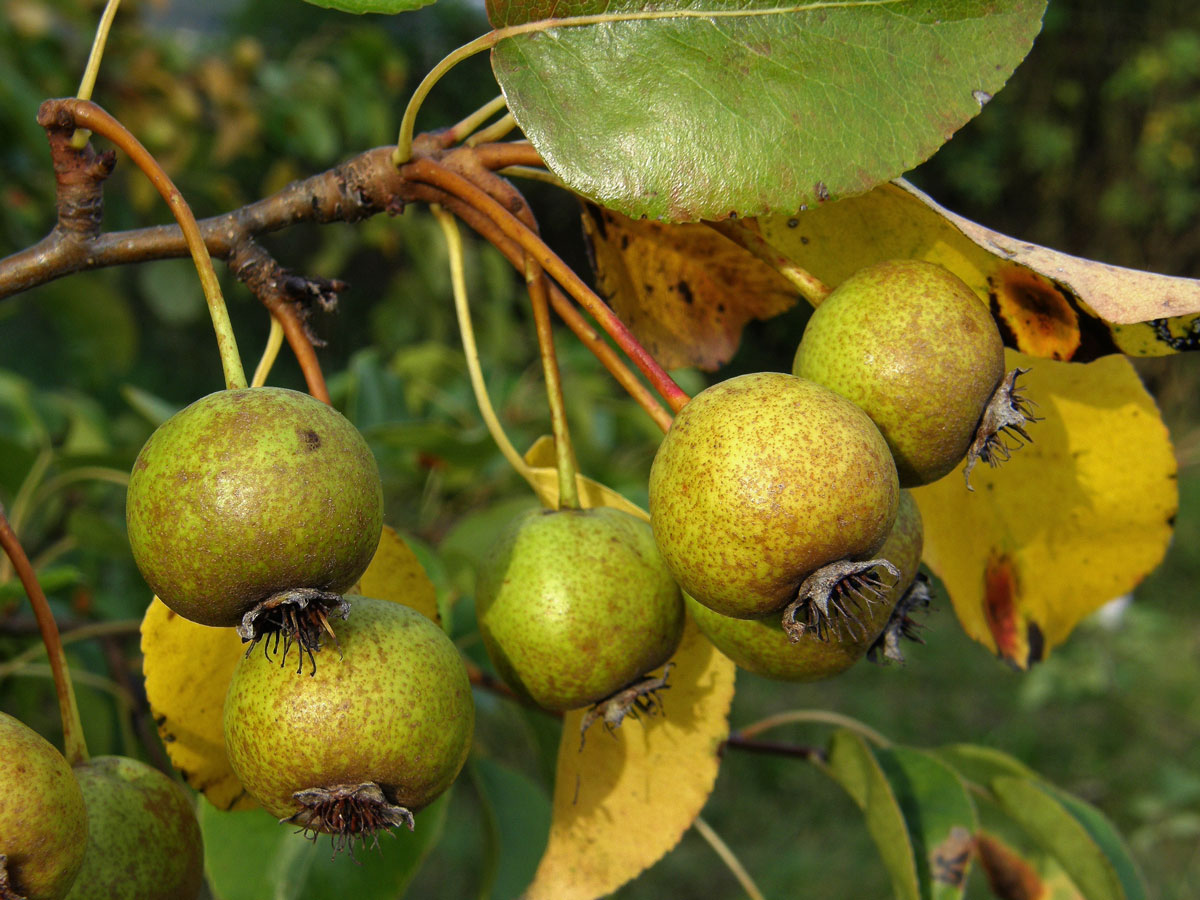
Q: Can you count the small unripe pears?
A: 8